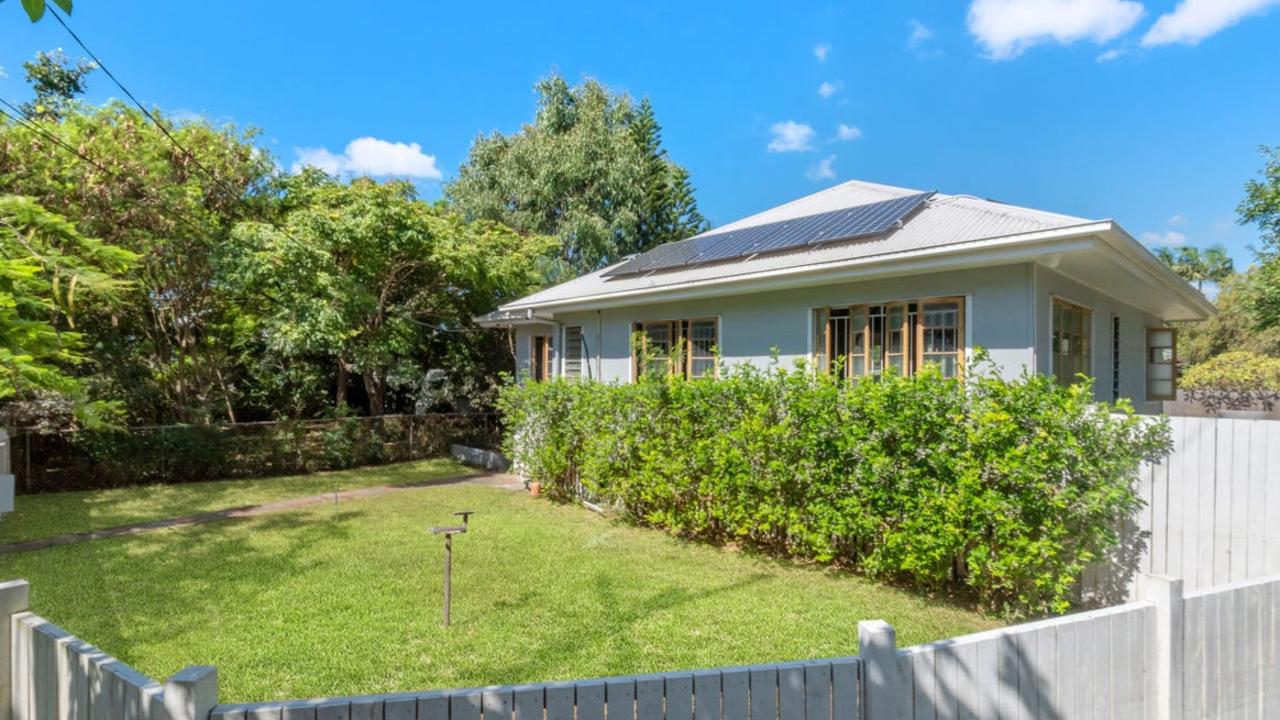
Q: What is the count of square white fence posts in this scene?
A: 4